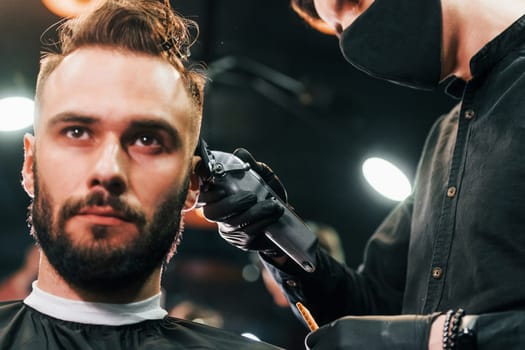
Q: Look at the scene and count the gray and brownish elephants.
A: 0